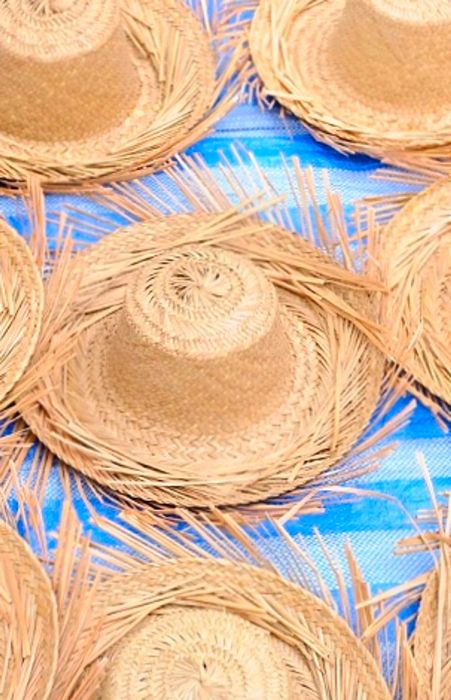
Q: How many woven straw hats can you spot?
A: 8